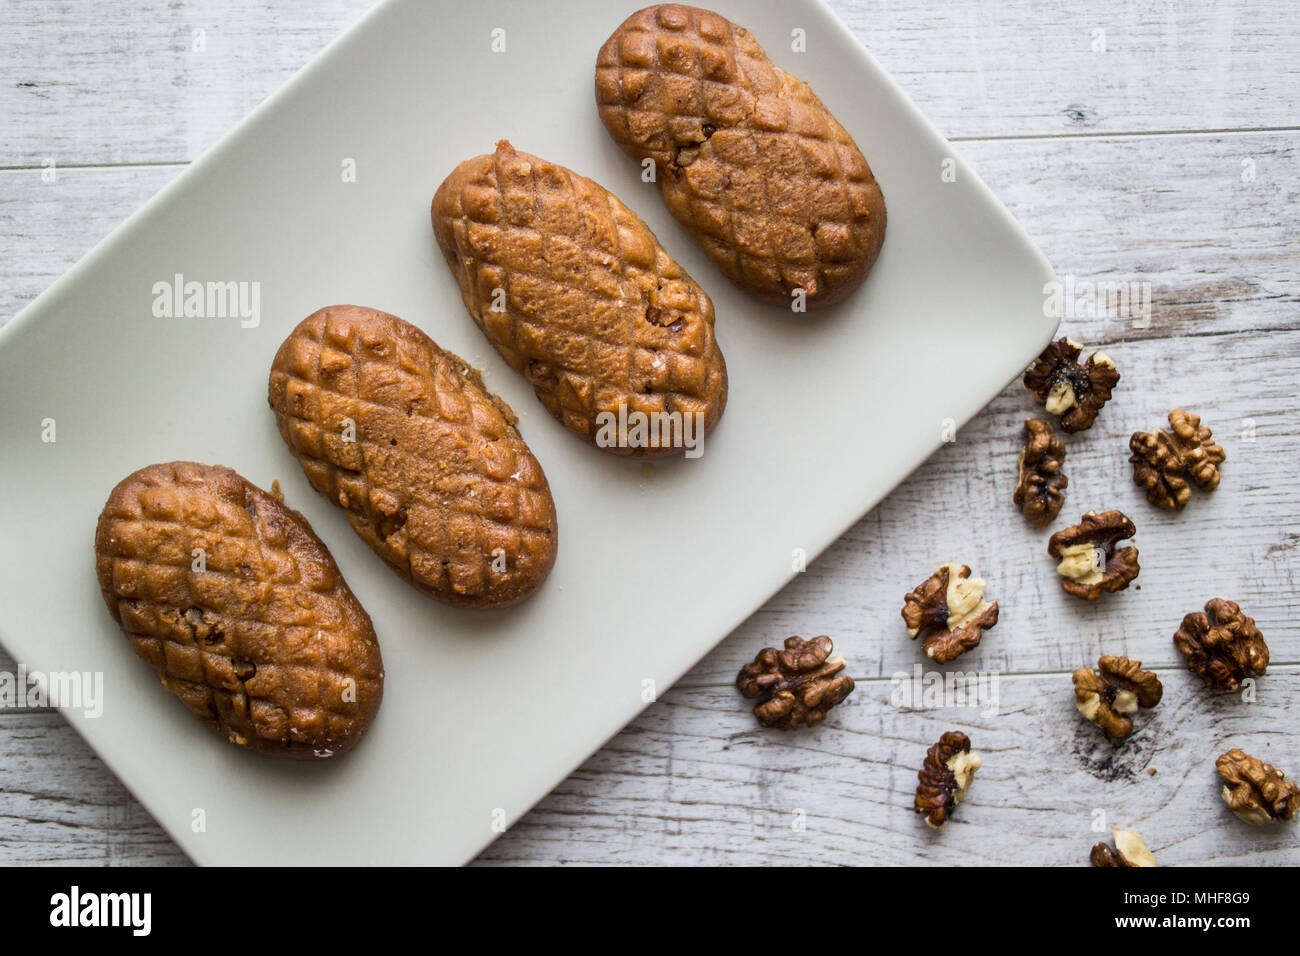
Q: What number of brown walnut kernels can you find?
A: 11